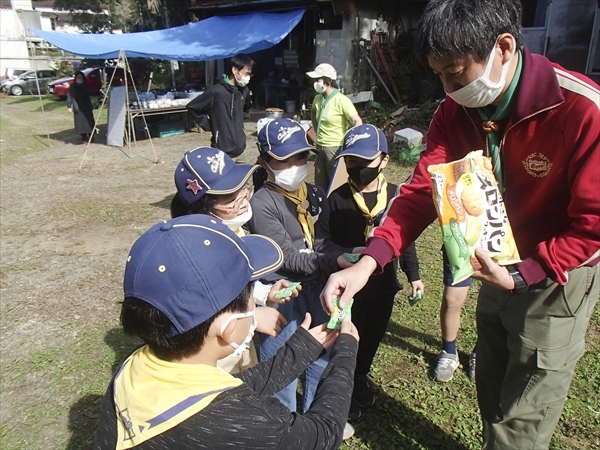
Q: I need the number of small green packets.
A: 4